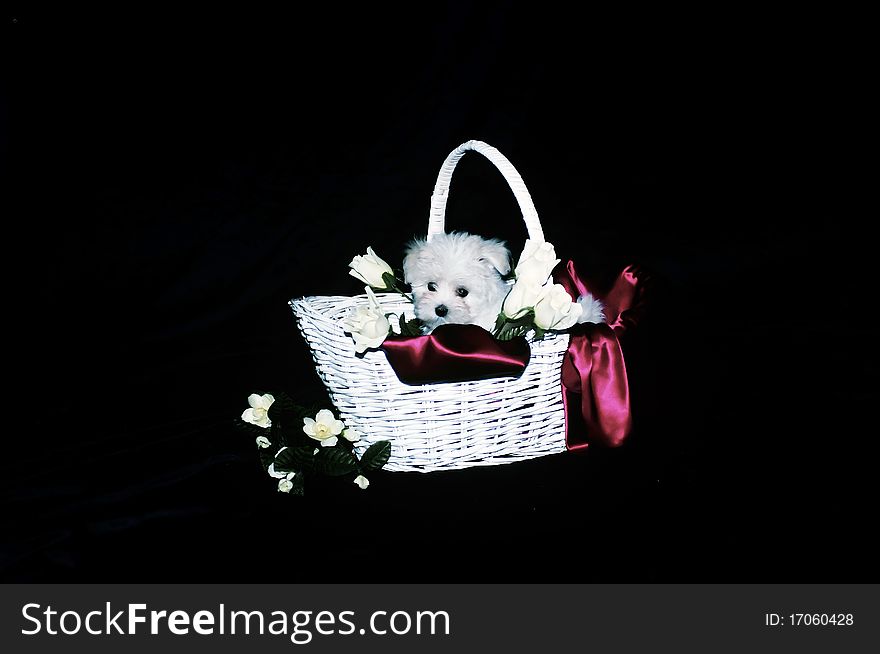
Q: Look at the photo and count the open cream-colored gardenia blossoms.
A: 2